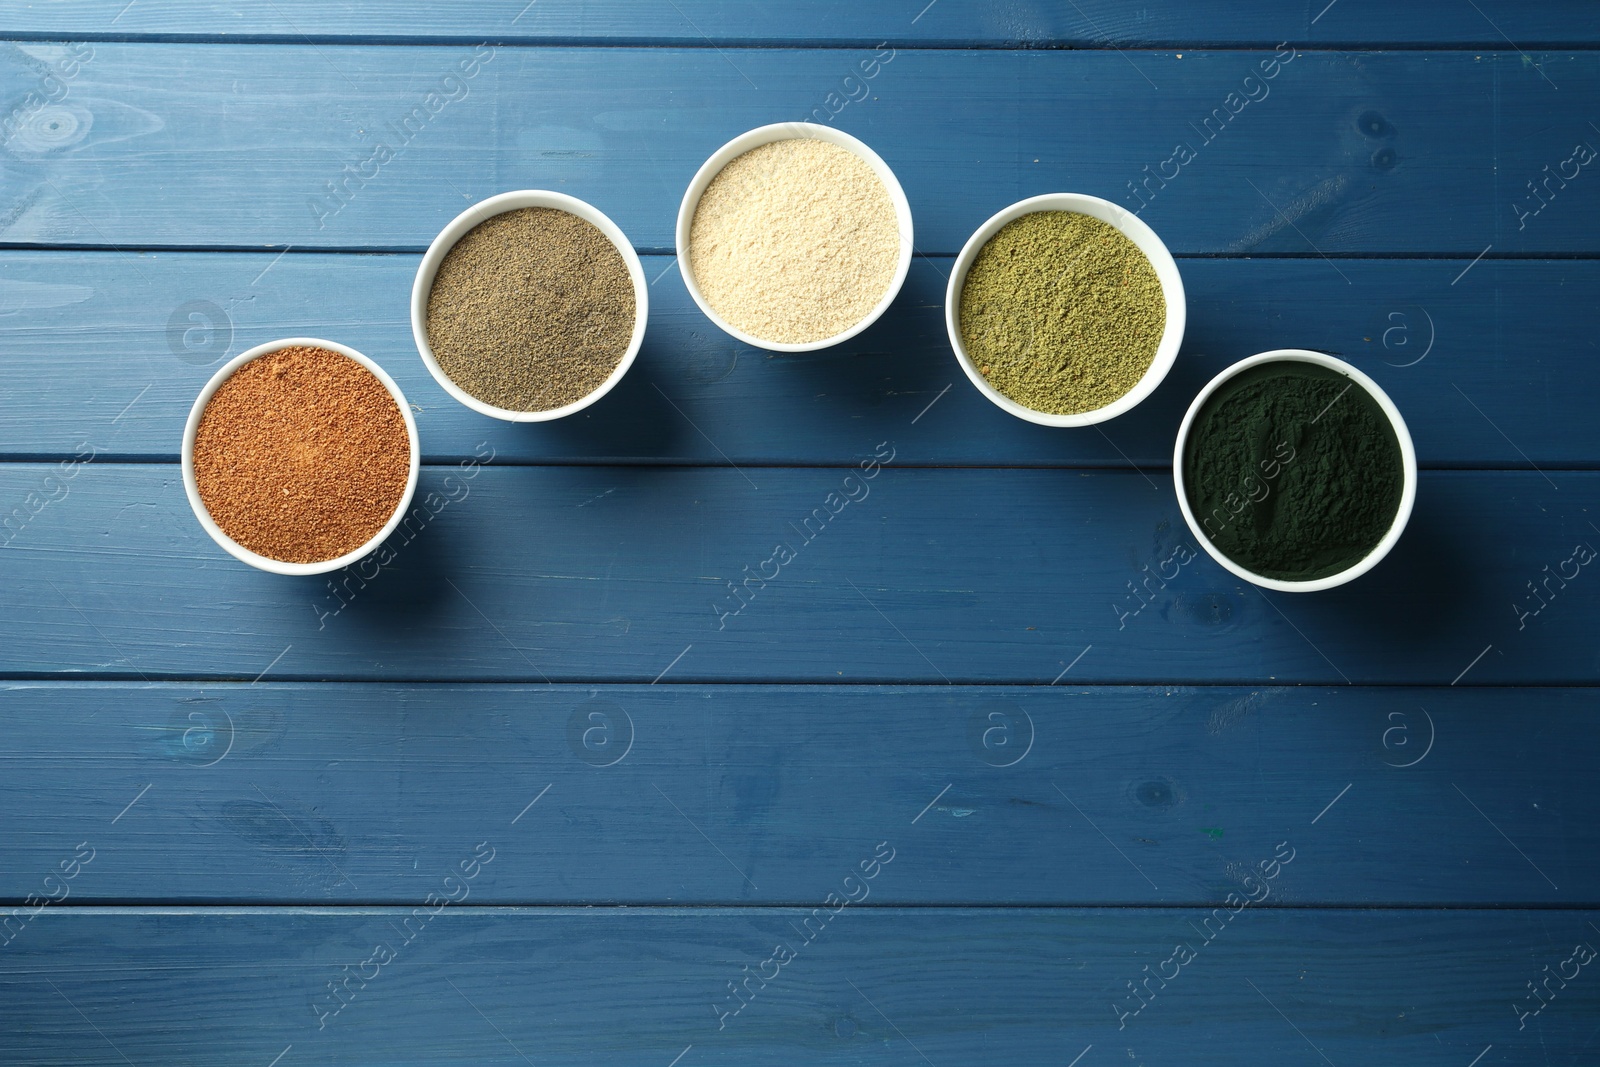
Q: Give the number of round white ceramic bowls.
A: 5